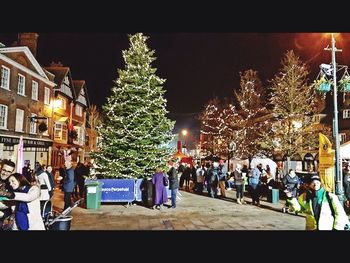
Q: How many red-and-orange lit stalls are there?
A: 1